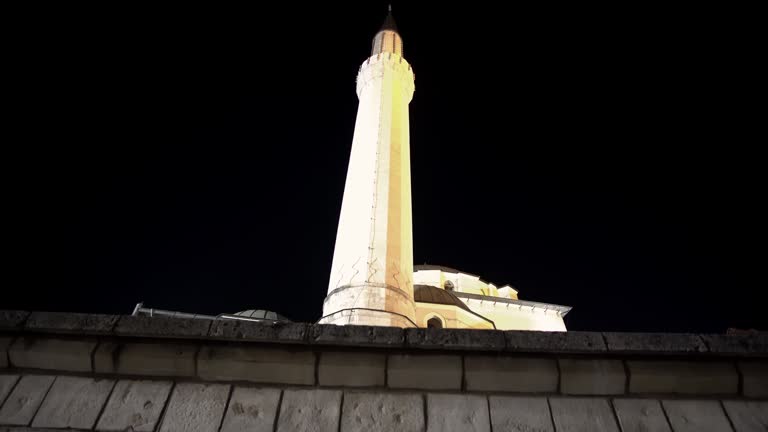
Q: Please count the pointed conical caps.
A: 1